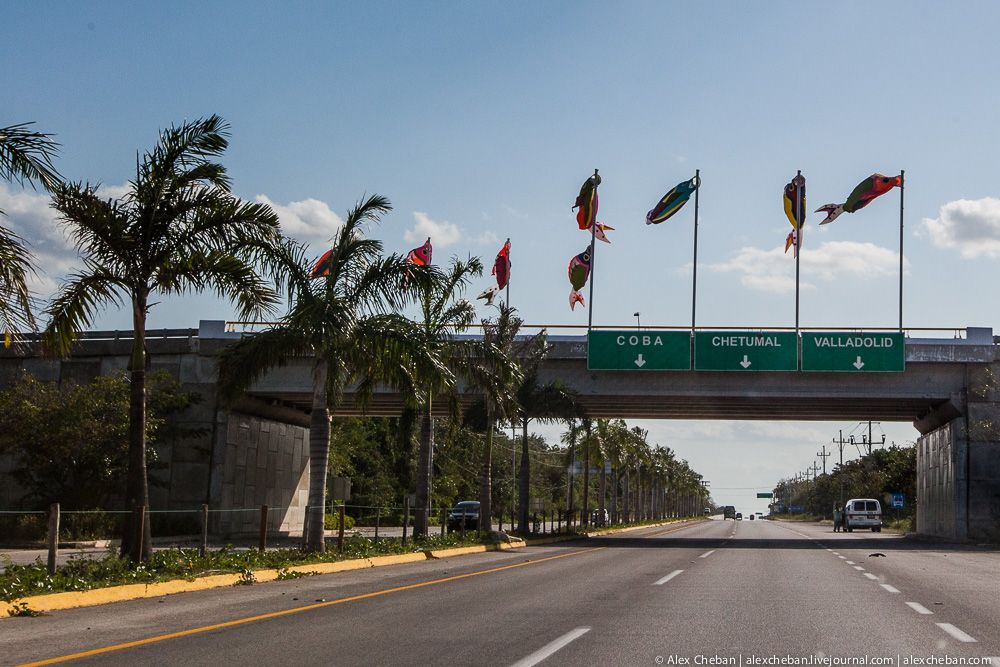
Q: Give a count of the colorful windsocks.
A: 8